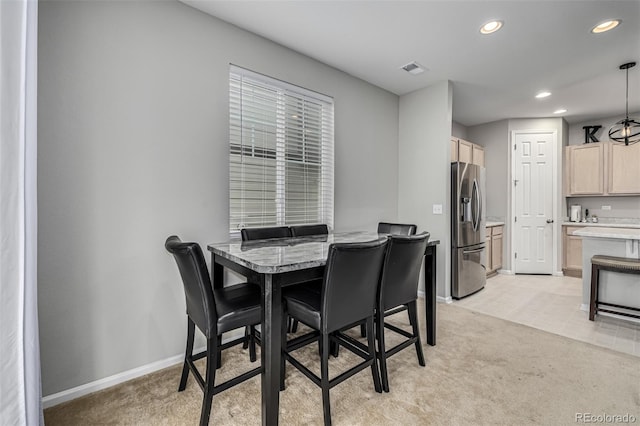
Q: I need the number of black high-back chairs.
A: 6